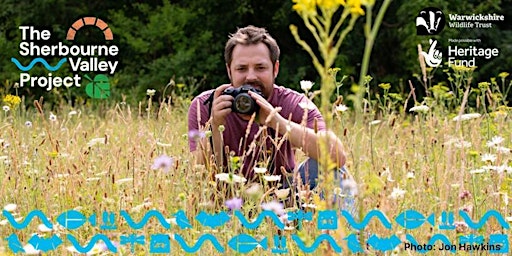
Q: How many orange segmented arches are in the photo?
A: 1